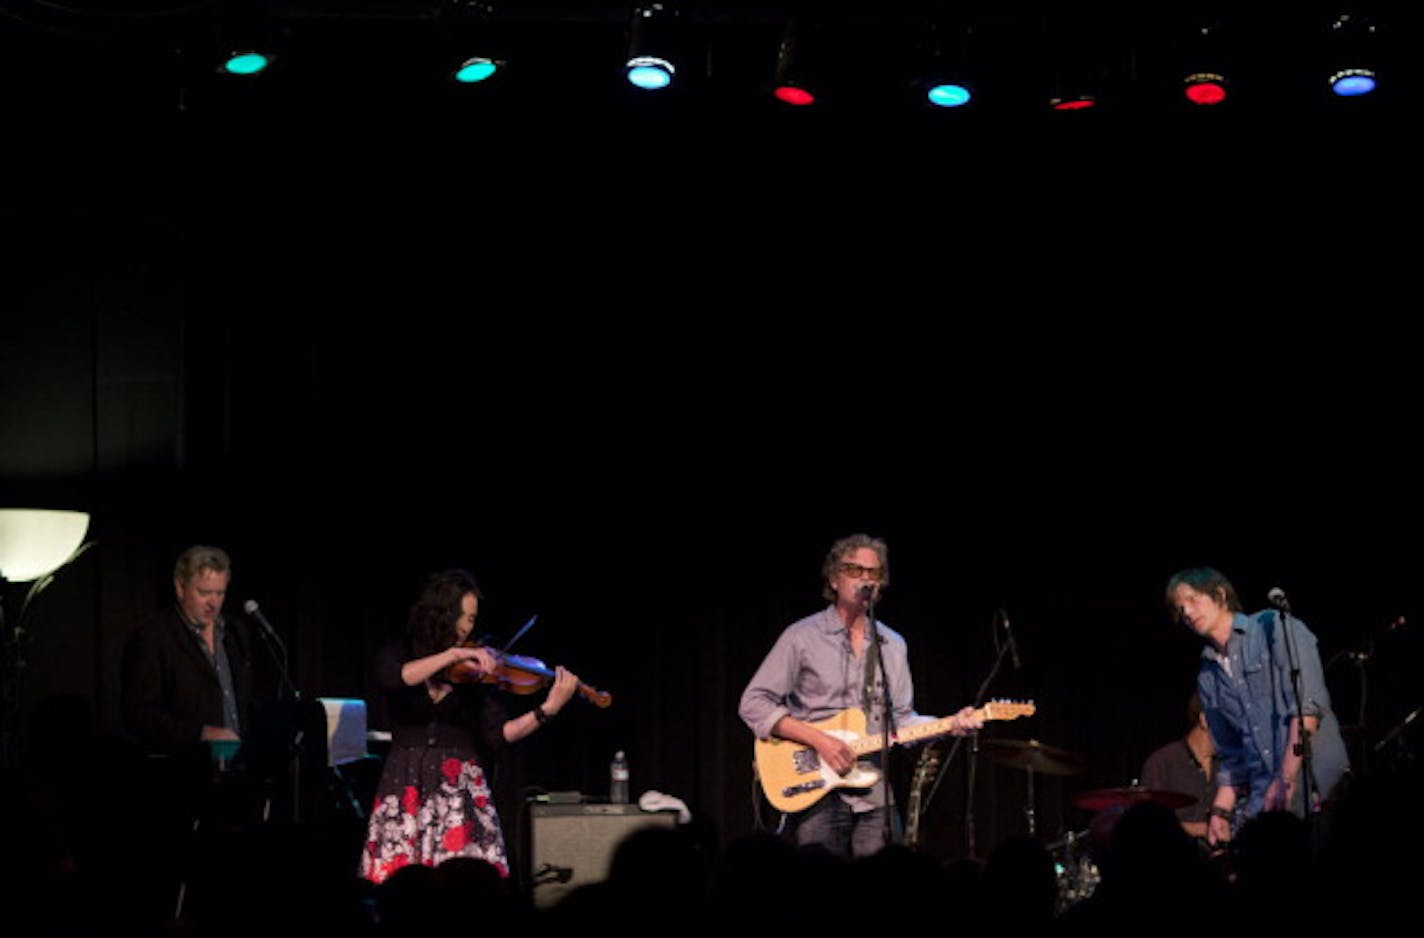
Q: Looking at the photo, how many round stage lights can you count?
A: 8